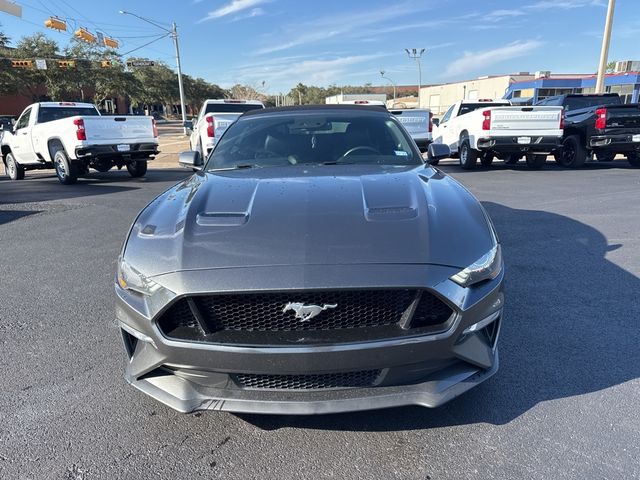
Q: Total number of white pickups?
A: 4